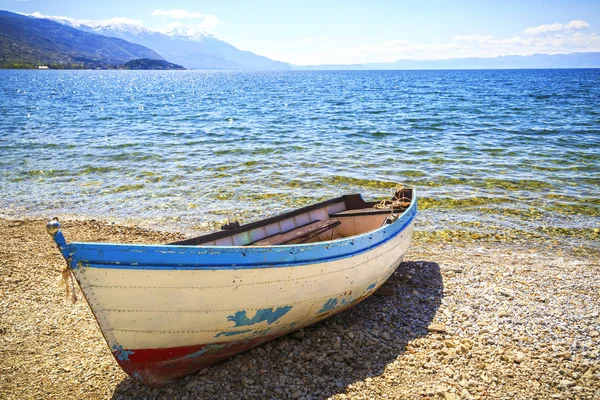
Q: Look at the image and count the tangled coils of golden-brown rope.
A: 1